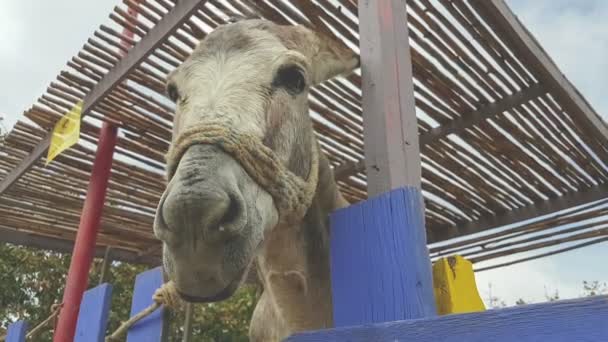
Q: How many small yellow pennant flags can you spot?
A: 1